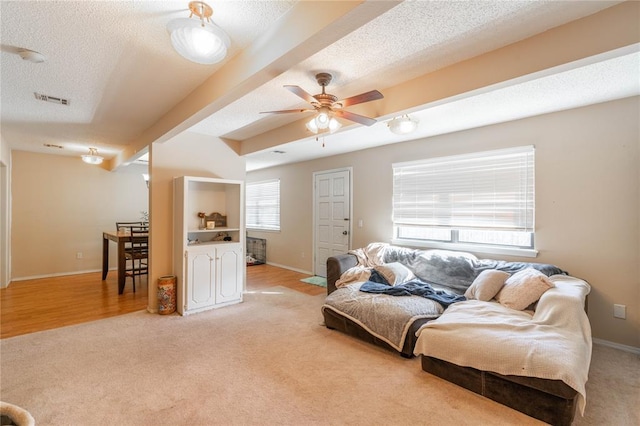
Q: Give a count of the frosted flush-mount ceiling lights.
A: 3